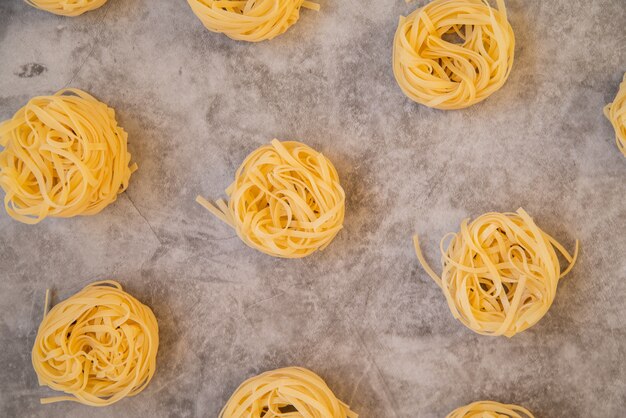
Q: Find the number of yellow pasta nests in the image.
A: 10